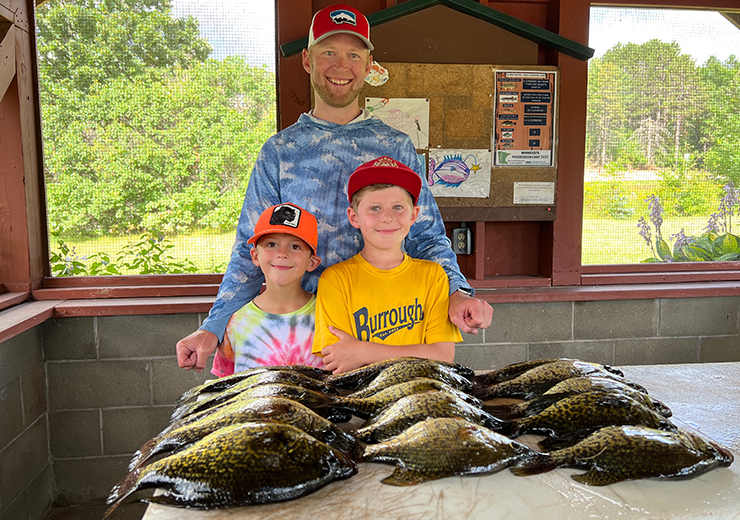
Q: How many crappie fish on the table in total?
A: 15